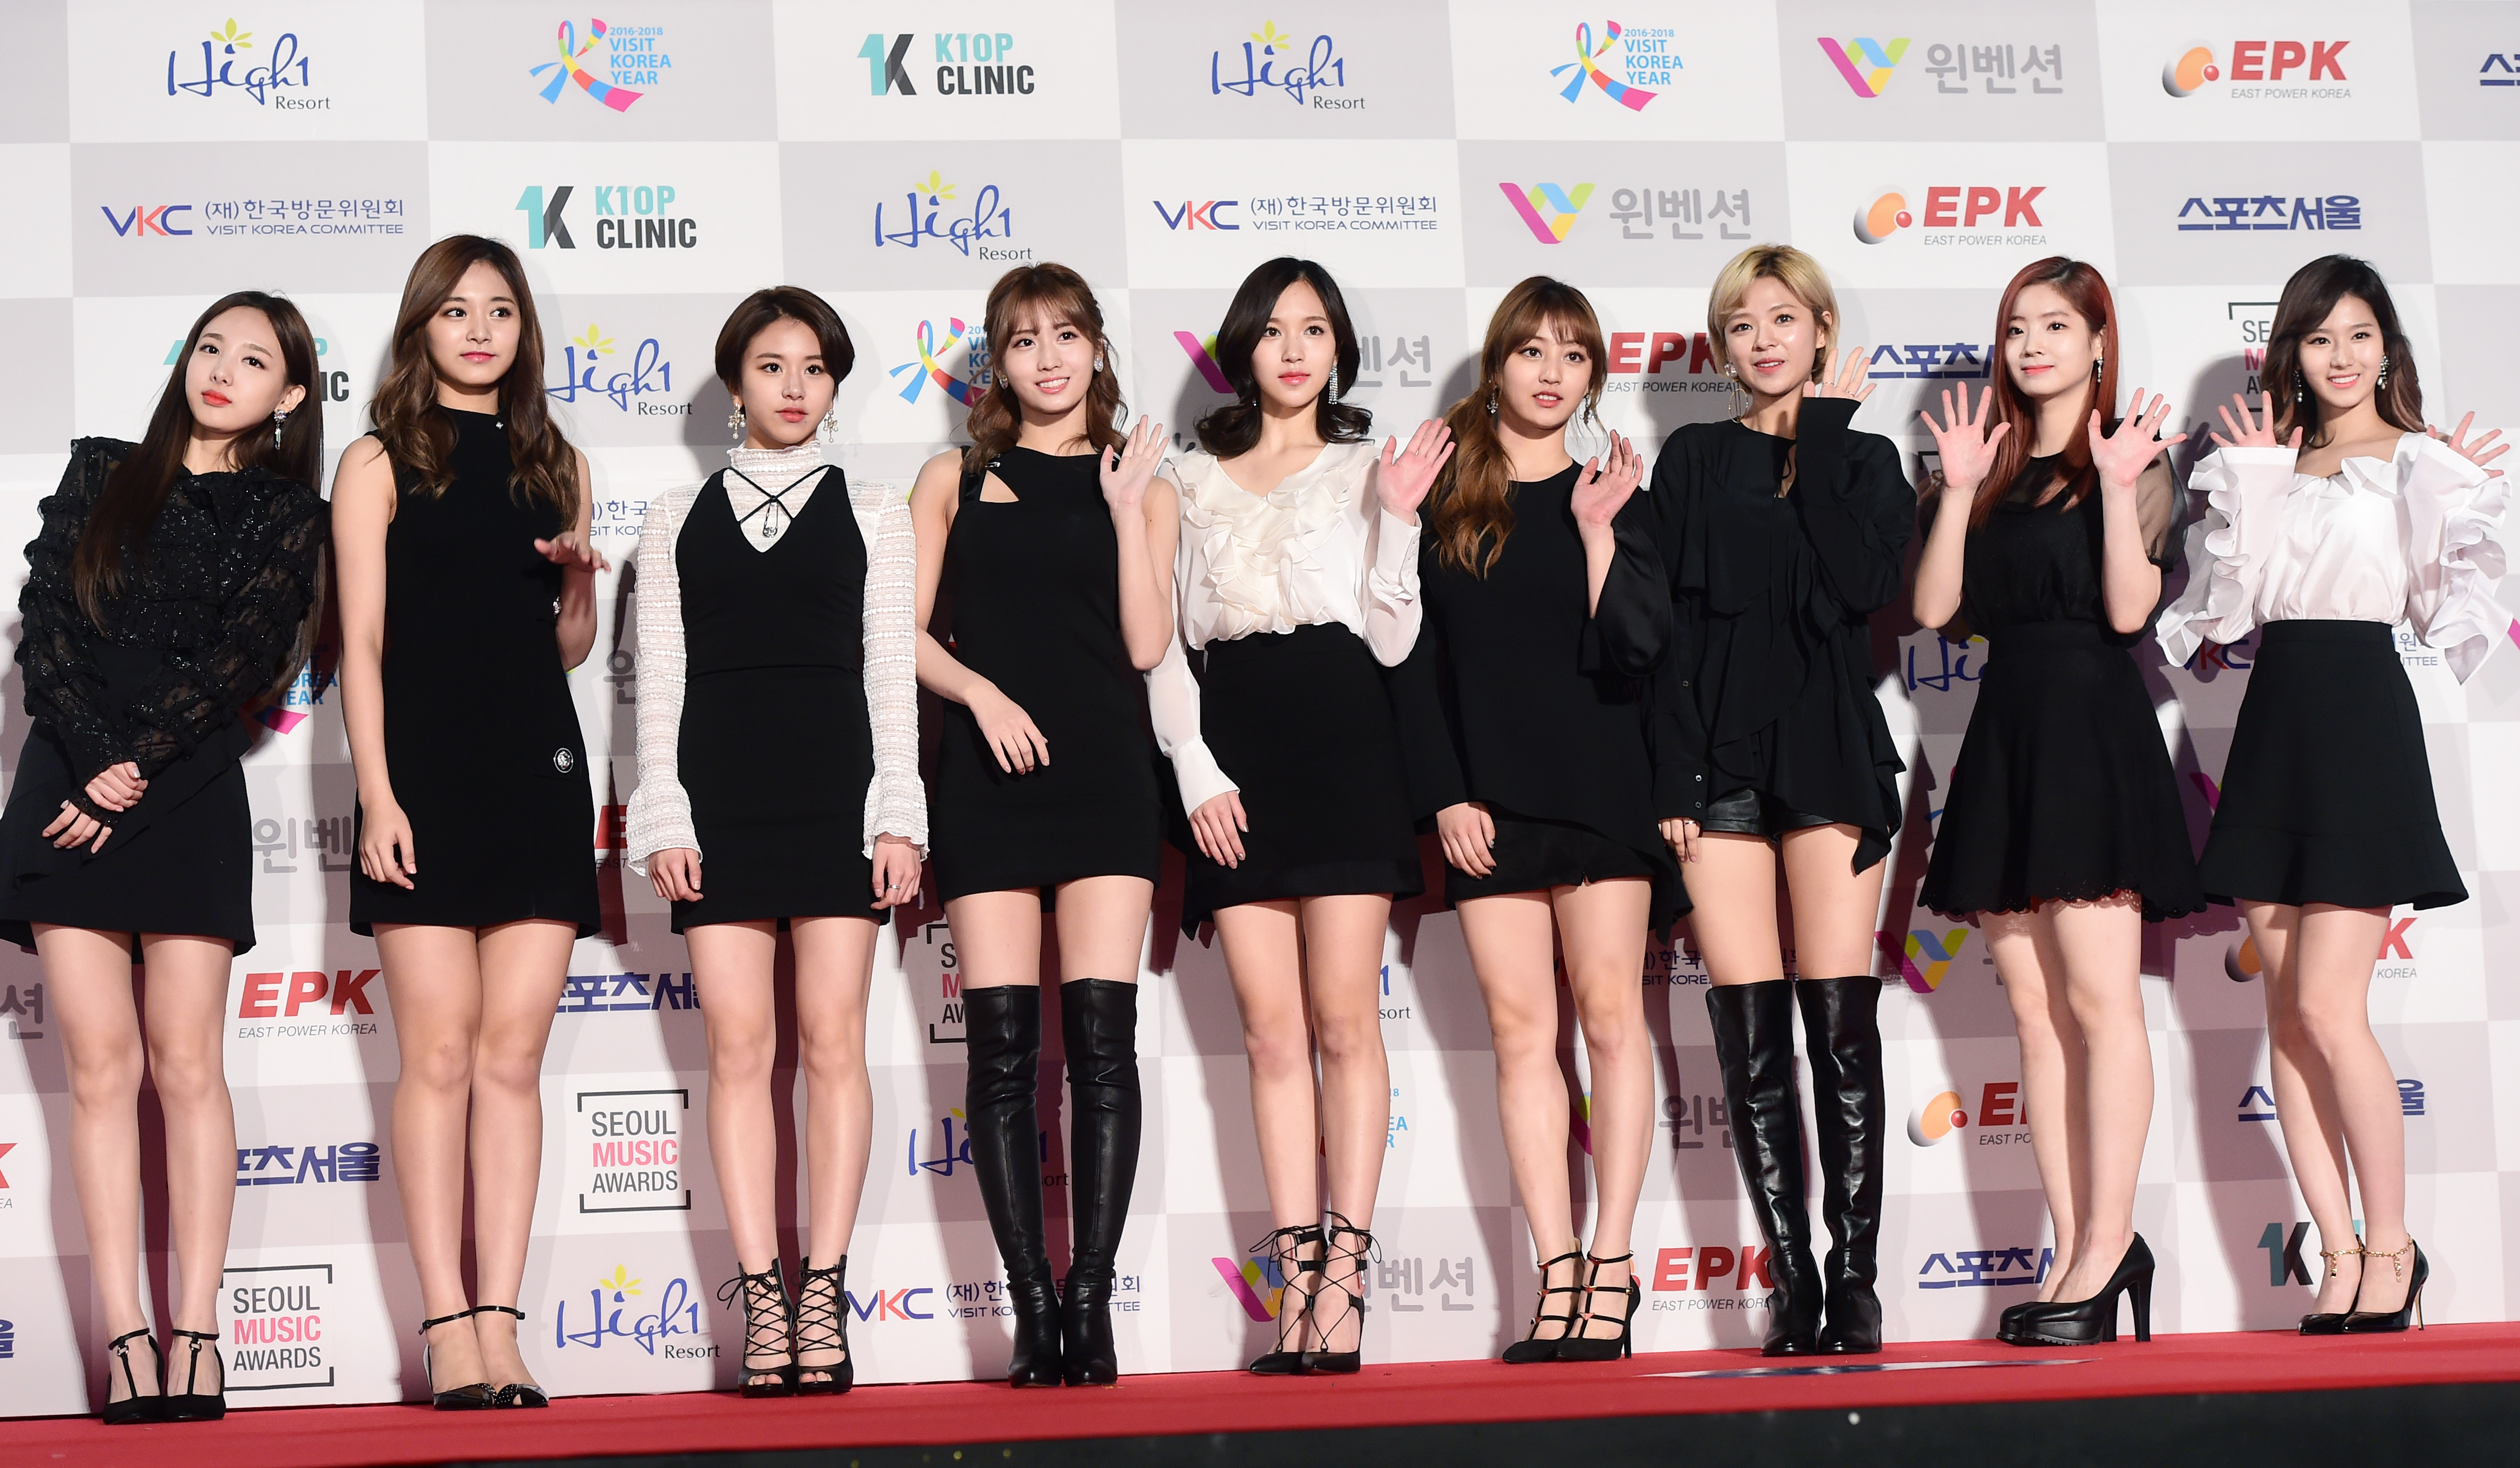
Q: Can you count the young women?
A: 9